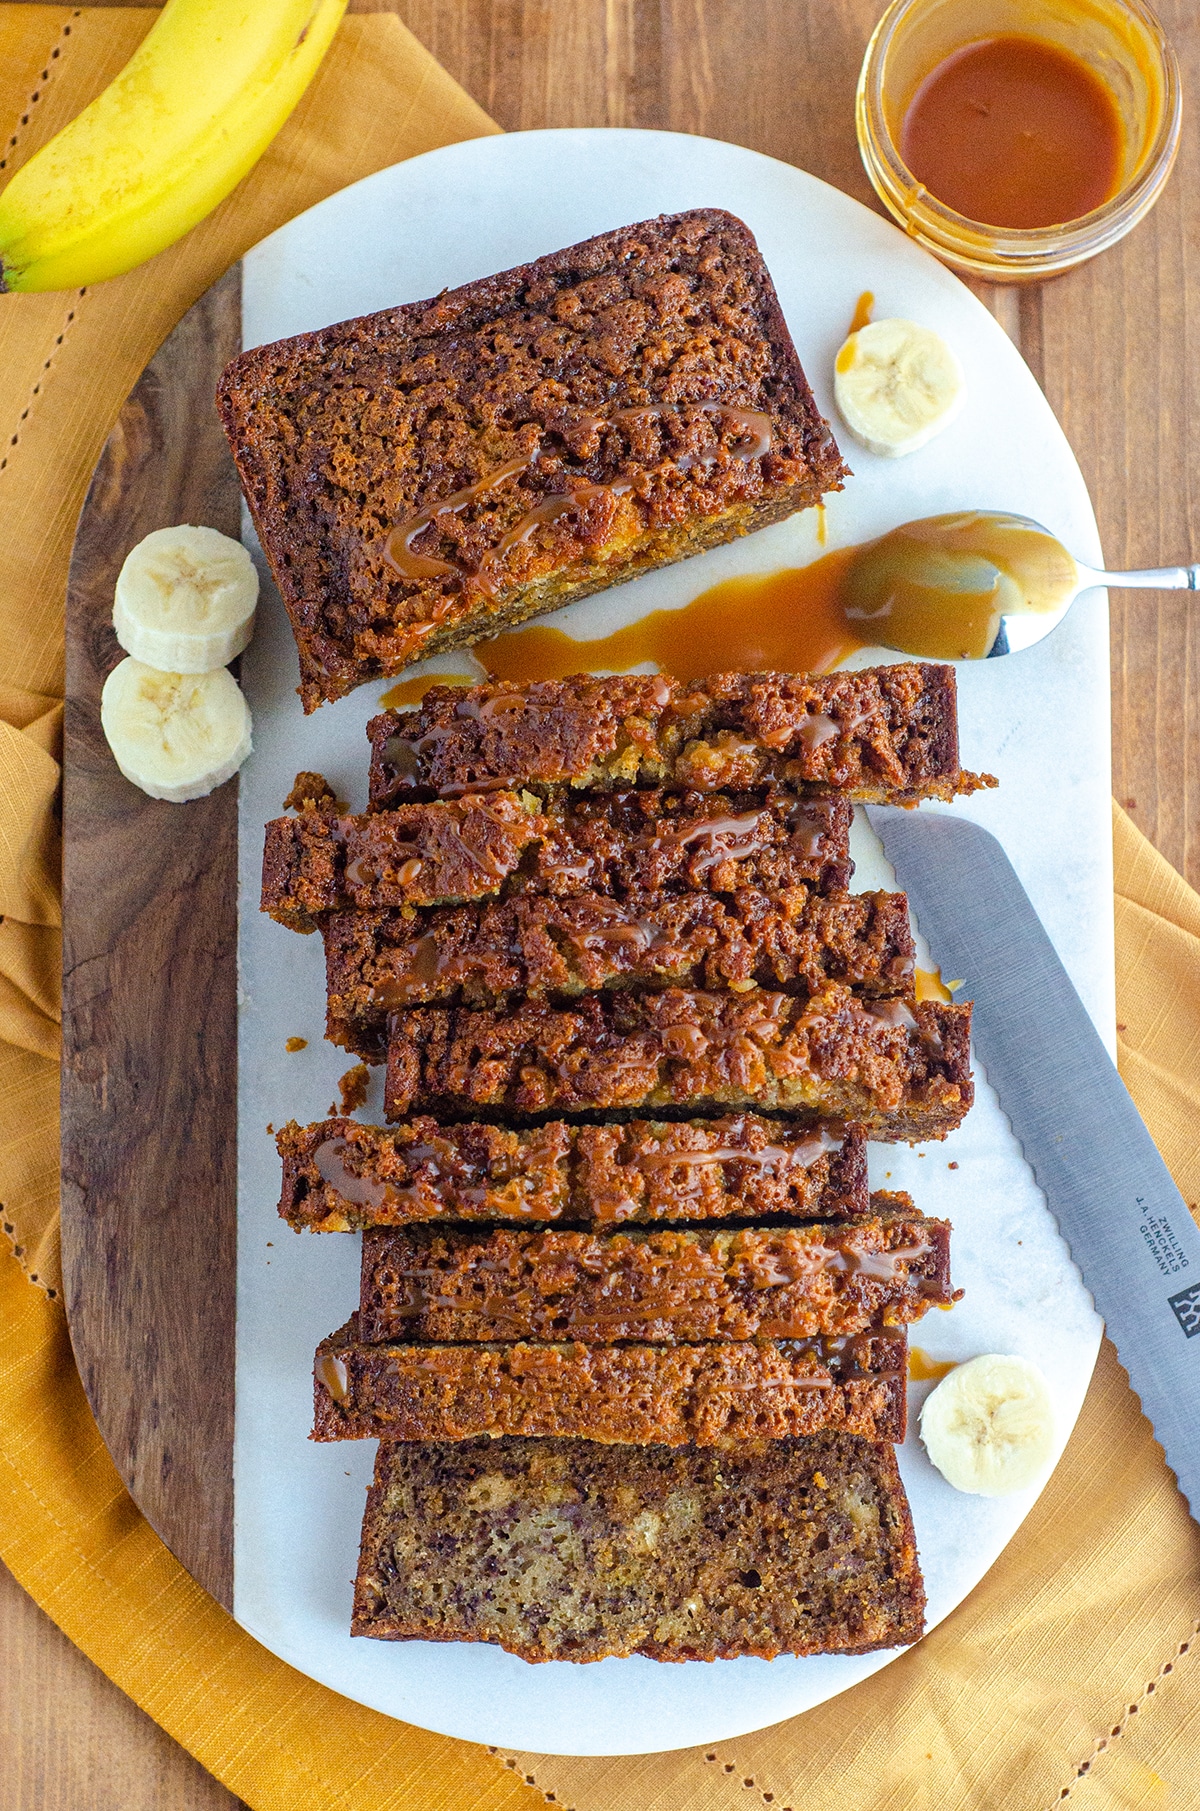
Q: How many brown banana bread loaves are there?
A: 1